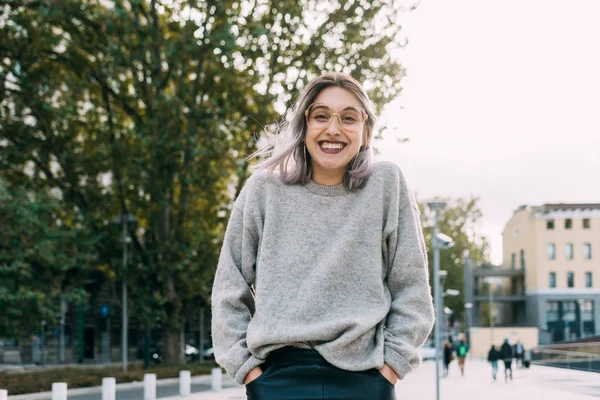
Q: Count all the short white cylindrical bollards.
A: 6